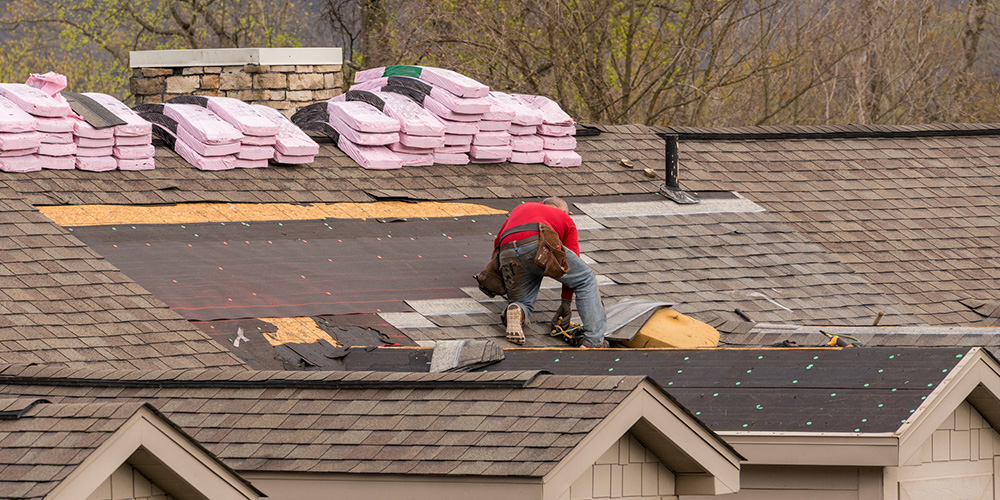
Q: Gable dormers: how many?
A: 3